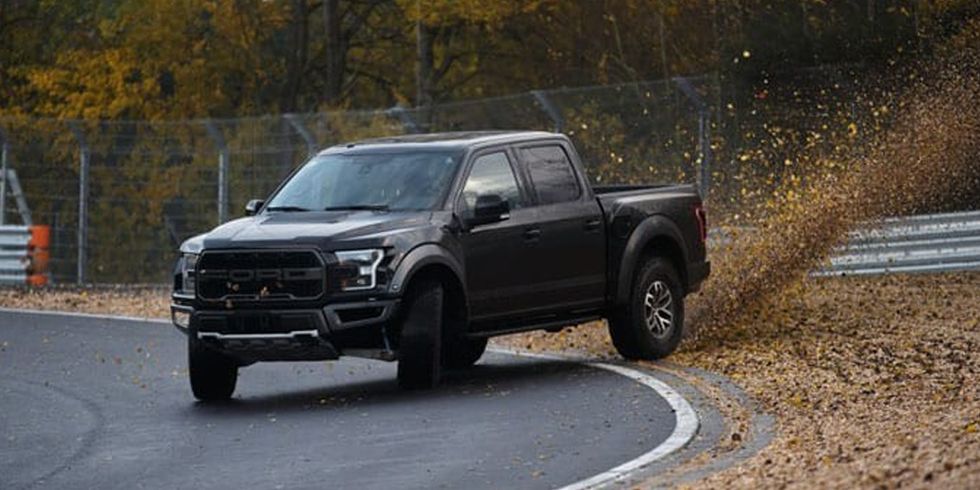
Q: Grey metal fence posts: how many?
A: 7